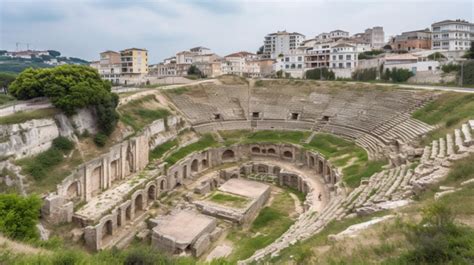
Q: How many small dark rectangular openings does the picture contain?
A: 4